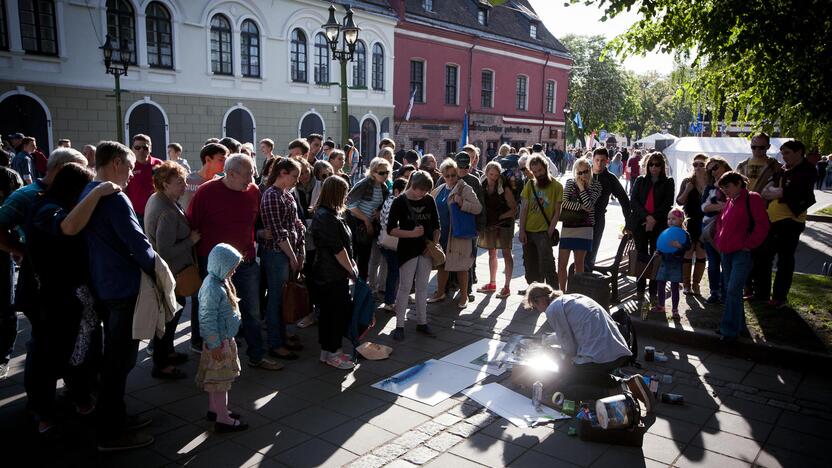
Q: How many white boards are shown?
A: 3